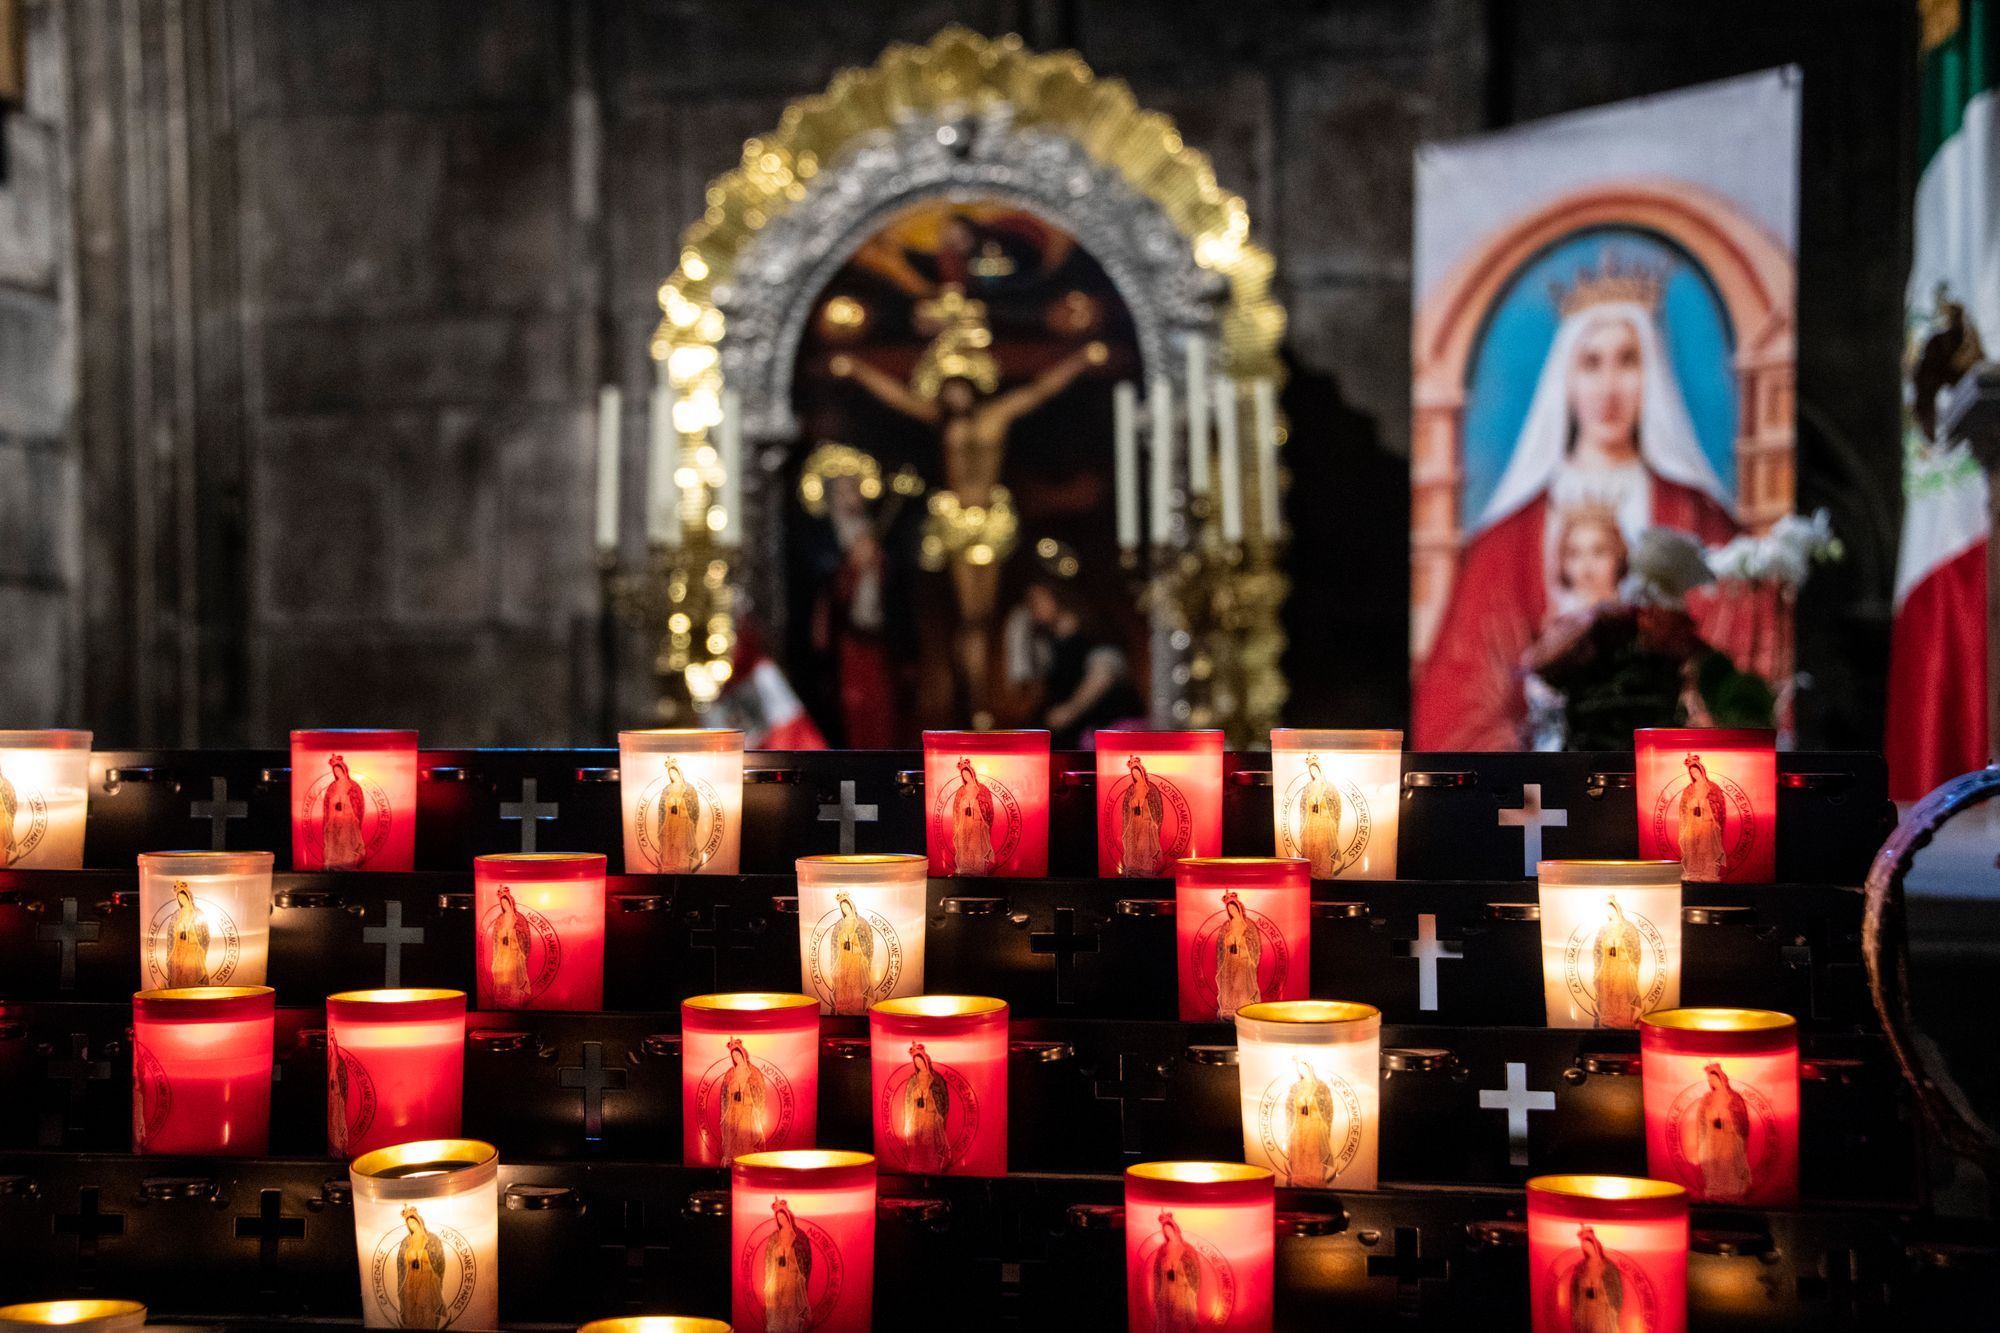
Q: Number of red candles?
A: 14